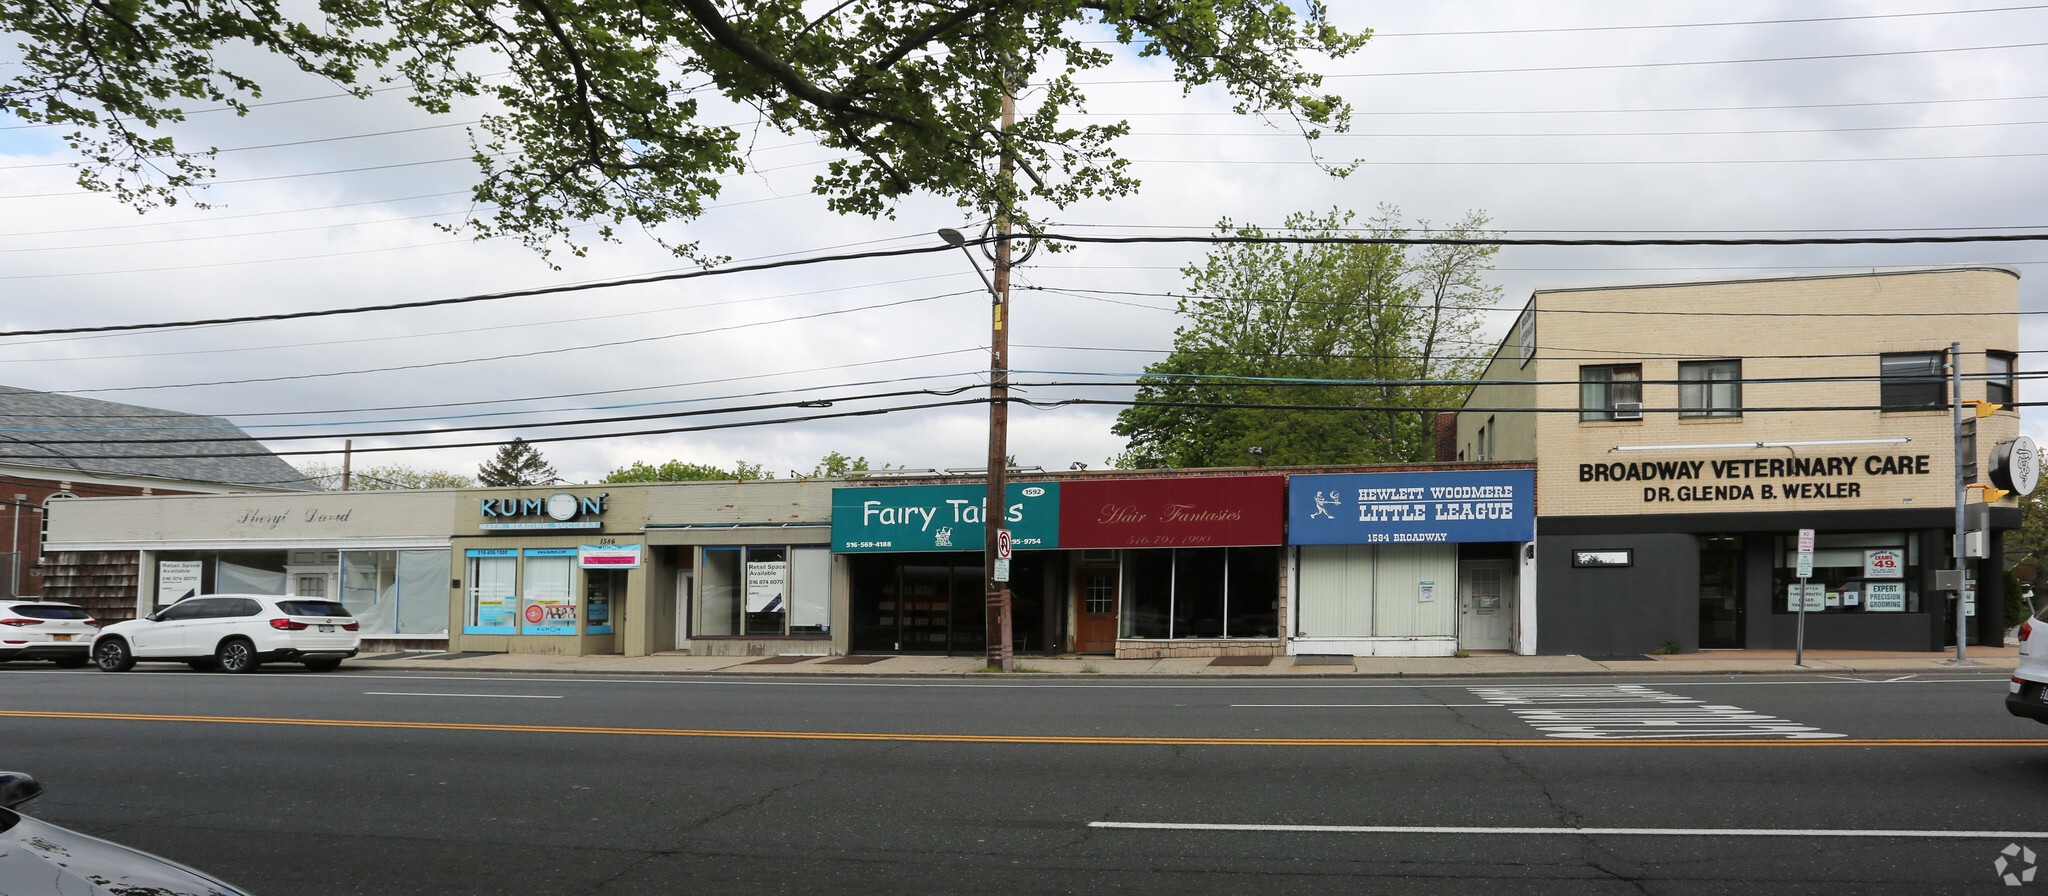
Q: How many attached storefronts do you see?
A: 7